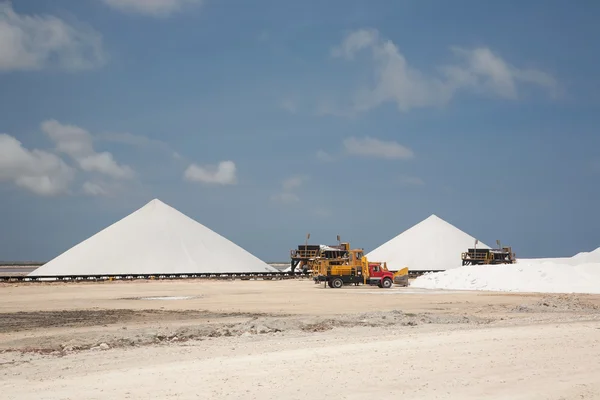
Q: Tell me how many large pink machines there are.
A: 0